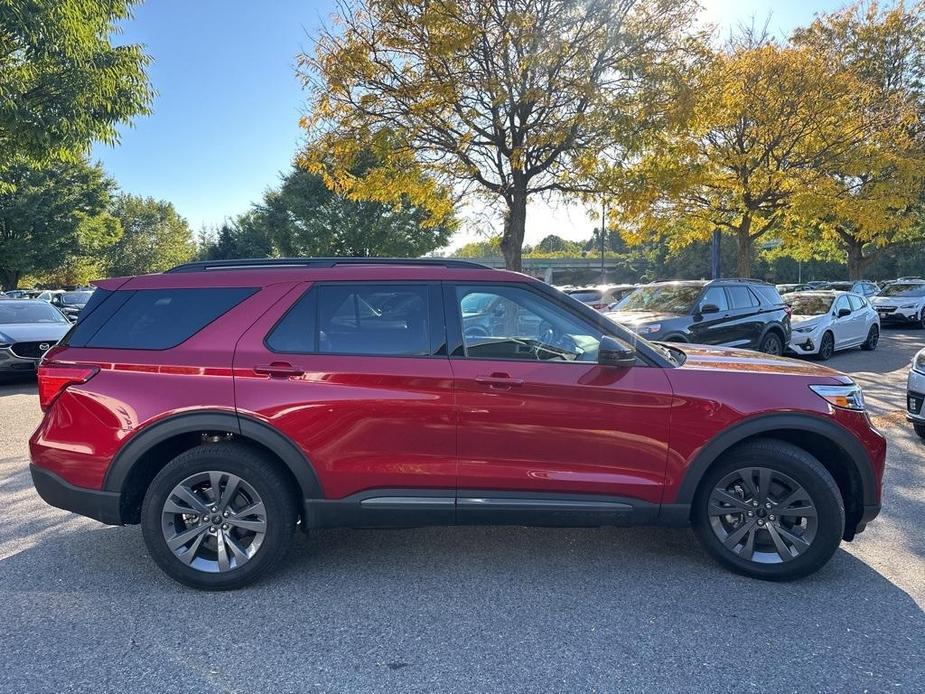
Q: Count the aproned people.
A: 0